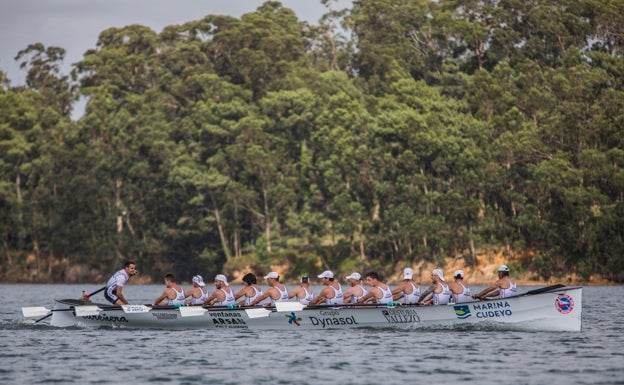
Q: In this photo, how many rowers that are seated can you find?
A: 13